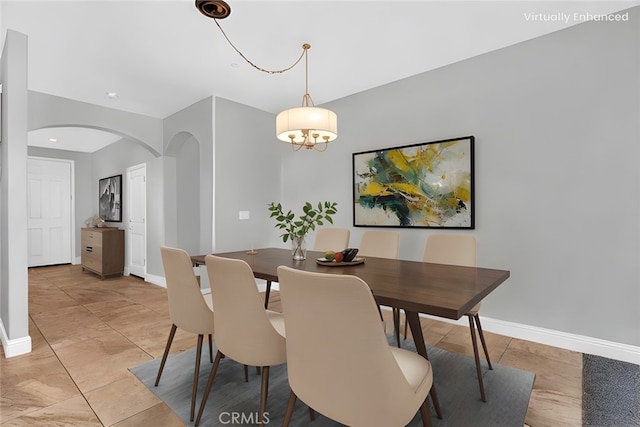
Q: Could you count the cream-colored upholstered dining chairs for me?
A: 6